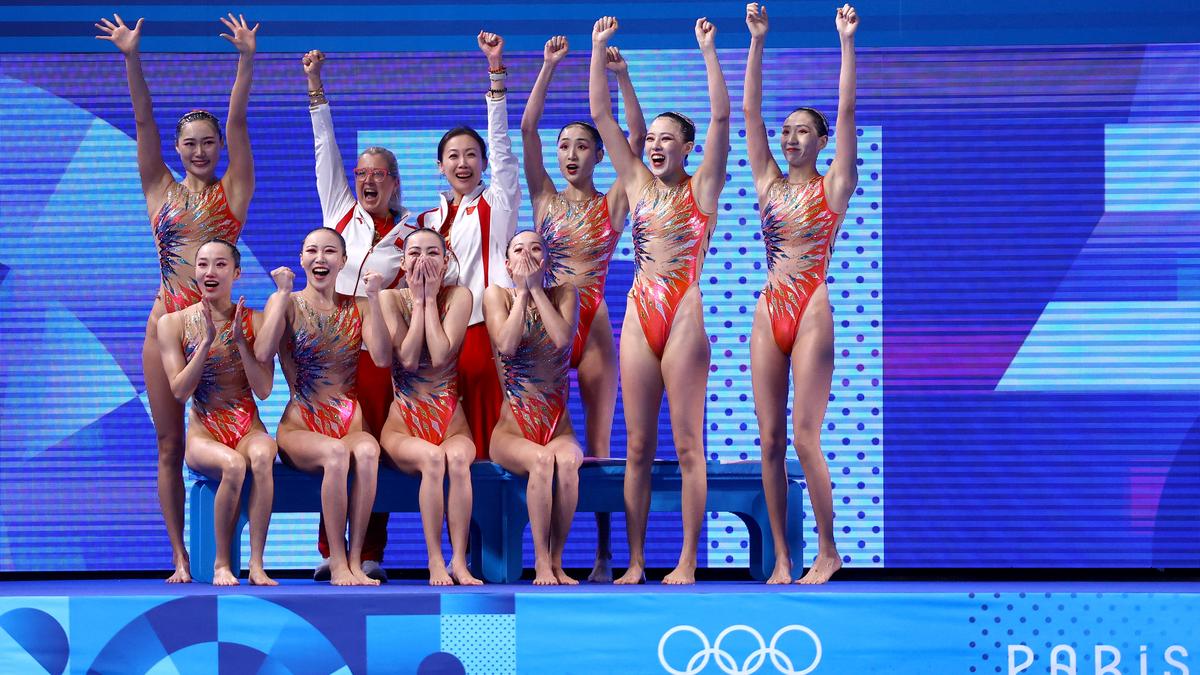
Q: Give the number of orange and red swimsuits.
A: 8